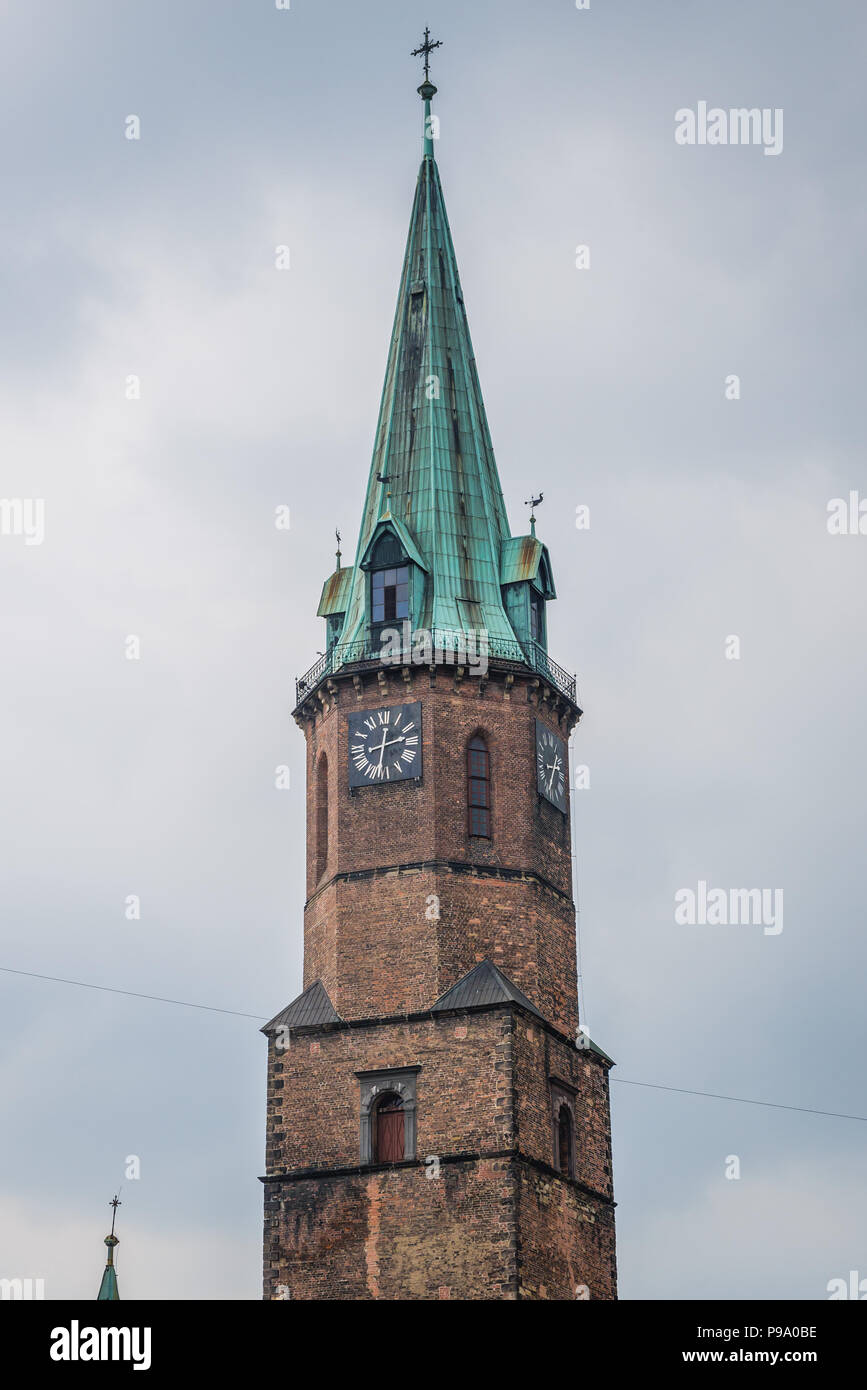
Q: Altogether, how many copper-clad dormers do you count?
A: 3